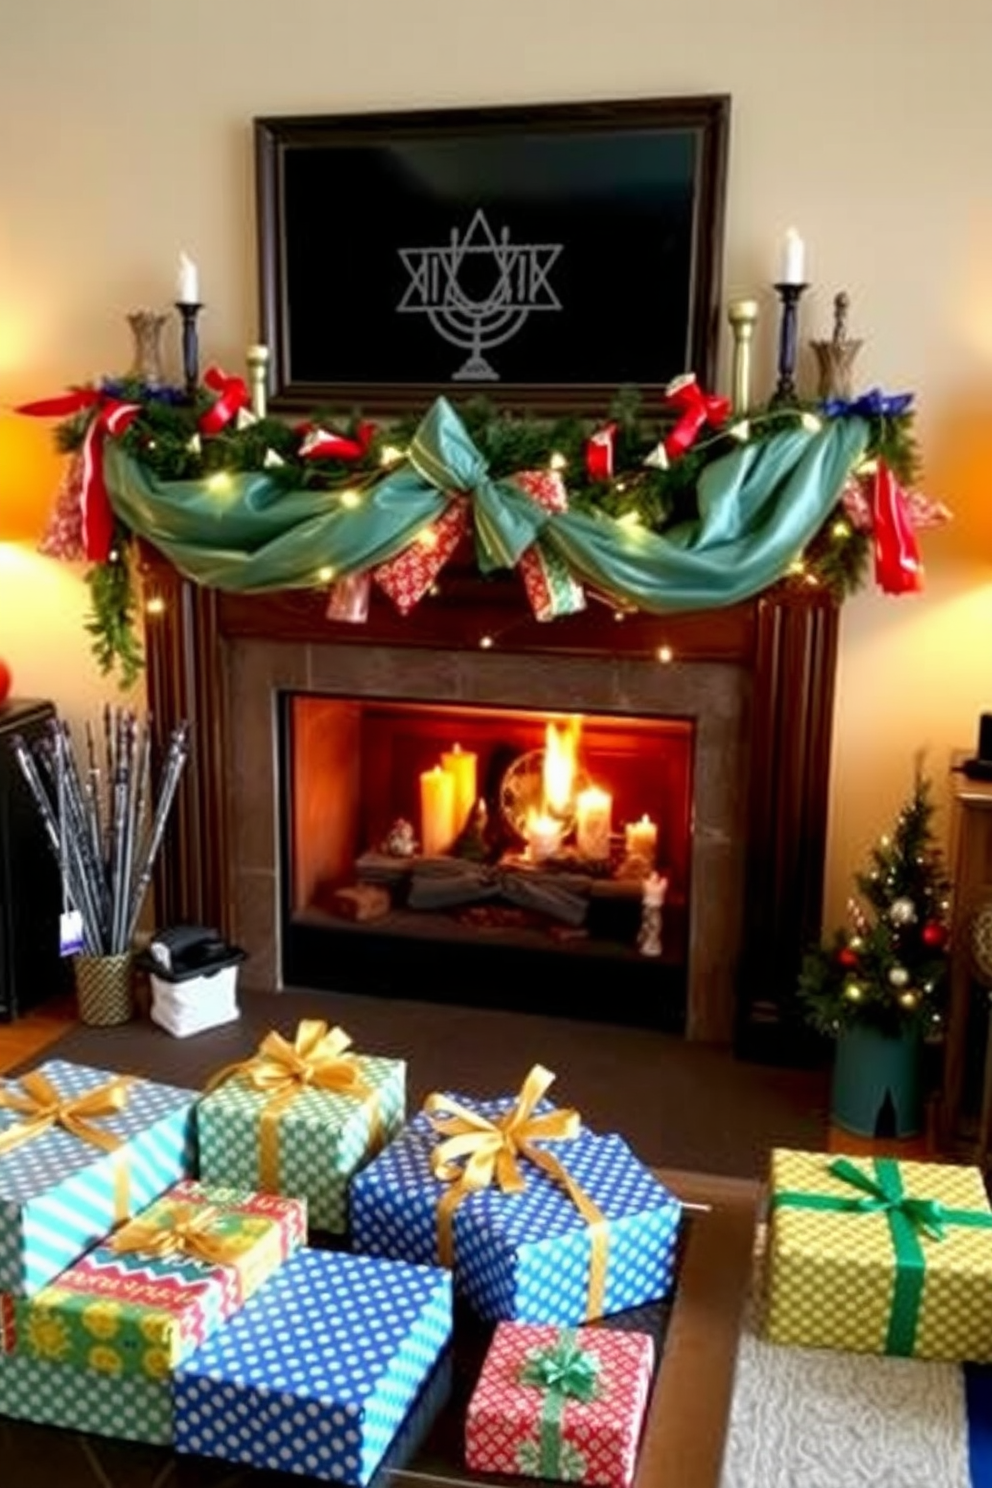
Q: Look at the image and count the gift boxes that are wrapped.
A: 8